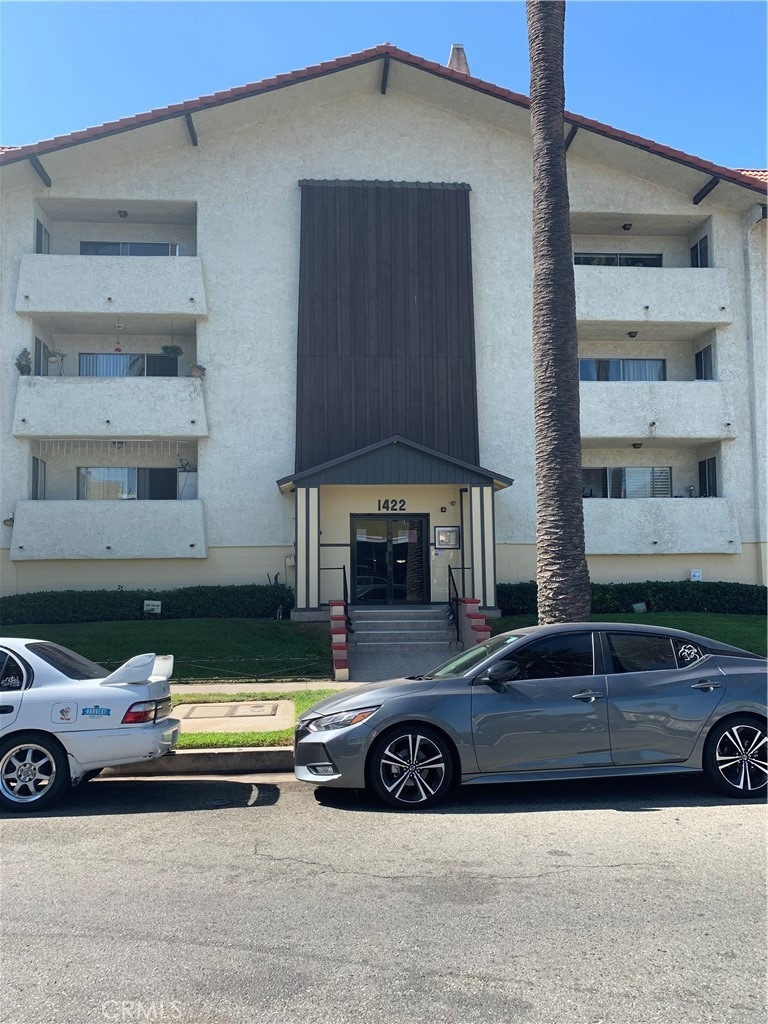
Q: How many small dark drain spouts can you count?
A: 15